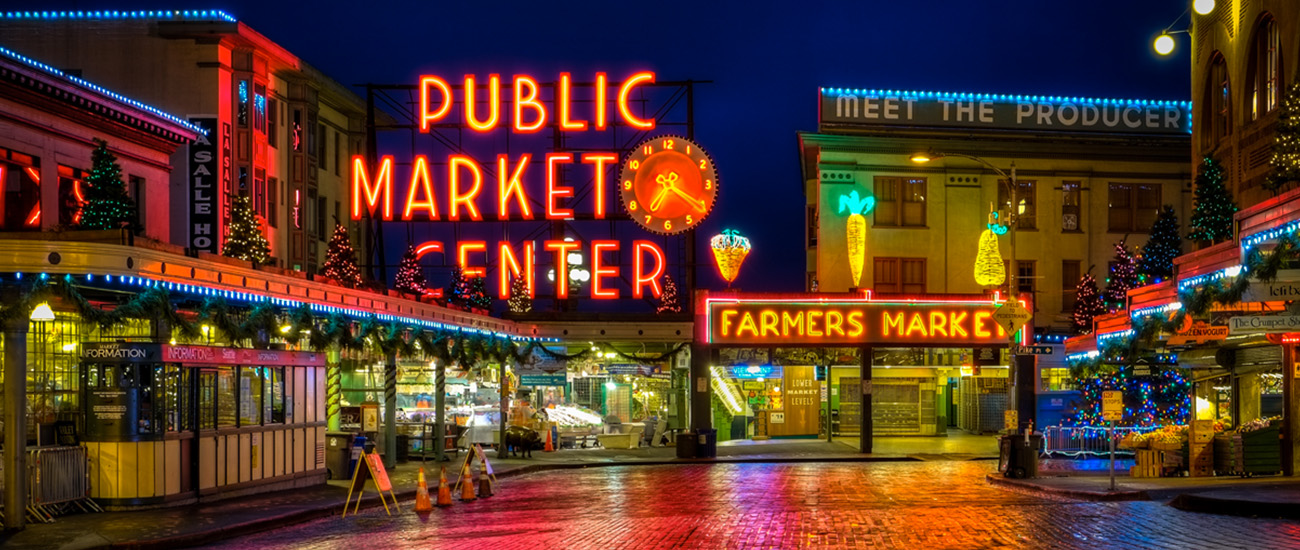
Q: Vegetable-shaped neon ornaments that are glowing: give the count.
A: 3